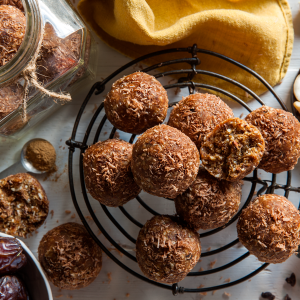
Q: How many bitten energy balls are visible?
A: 2